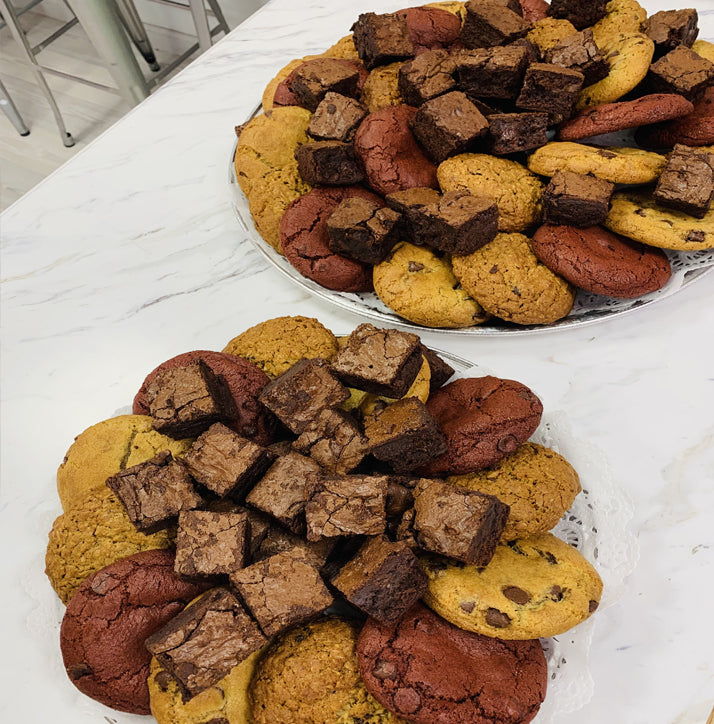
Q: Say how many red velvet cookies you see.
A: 12